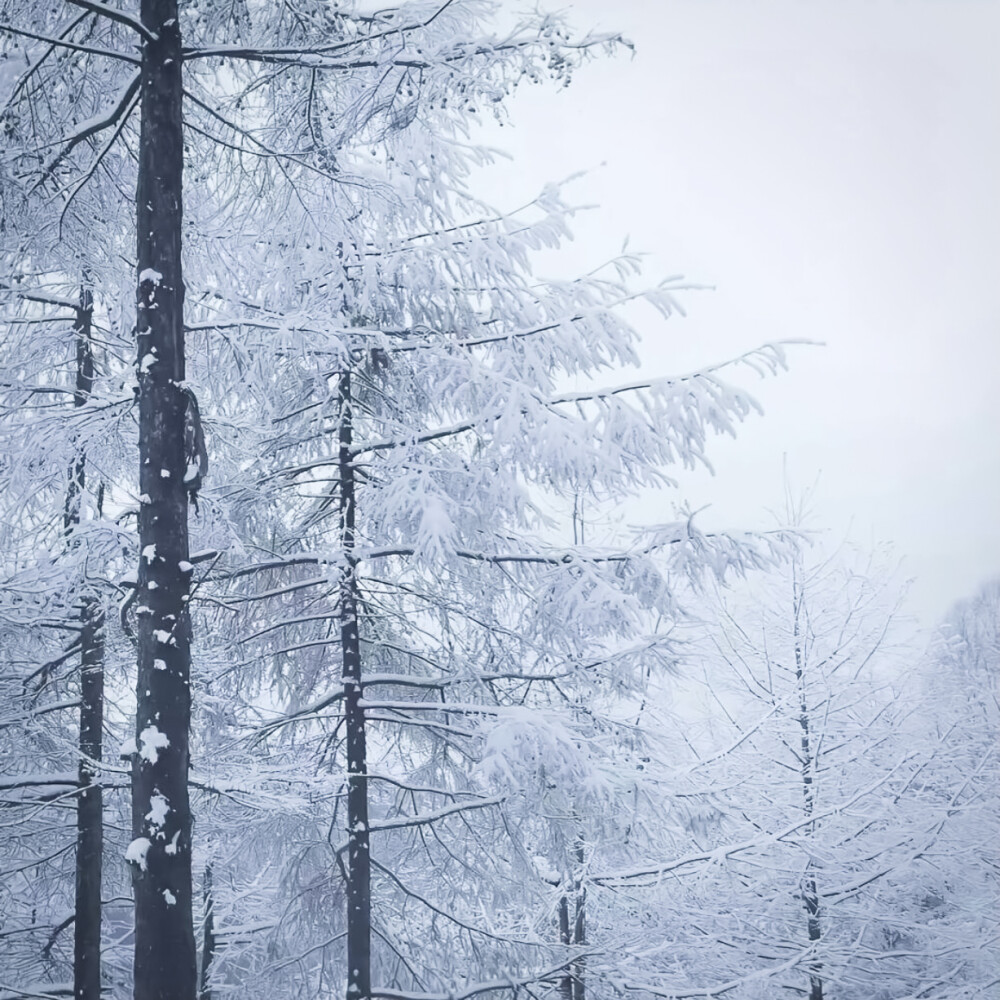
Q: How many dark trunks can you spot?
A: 3